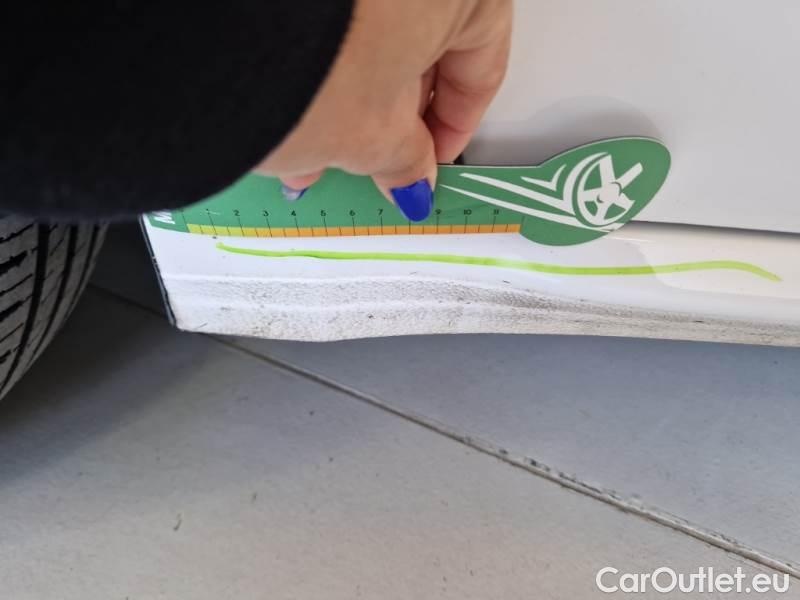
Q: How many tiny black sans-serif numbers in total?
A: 10